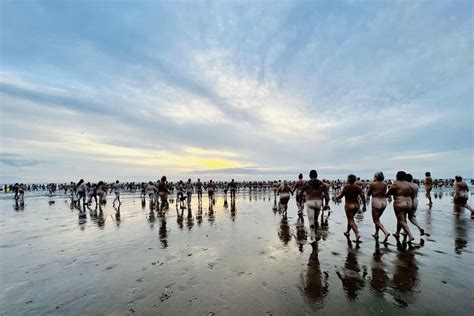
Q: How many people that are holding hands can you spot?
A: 2